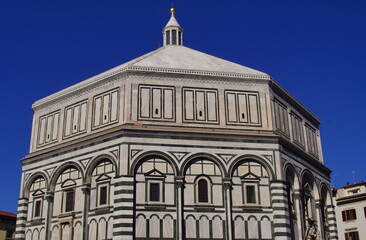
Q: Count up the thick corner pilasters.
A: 4